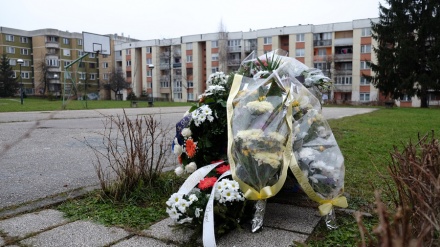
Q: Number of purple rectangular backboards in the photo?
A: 0